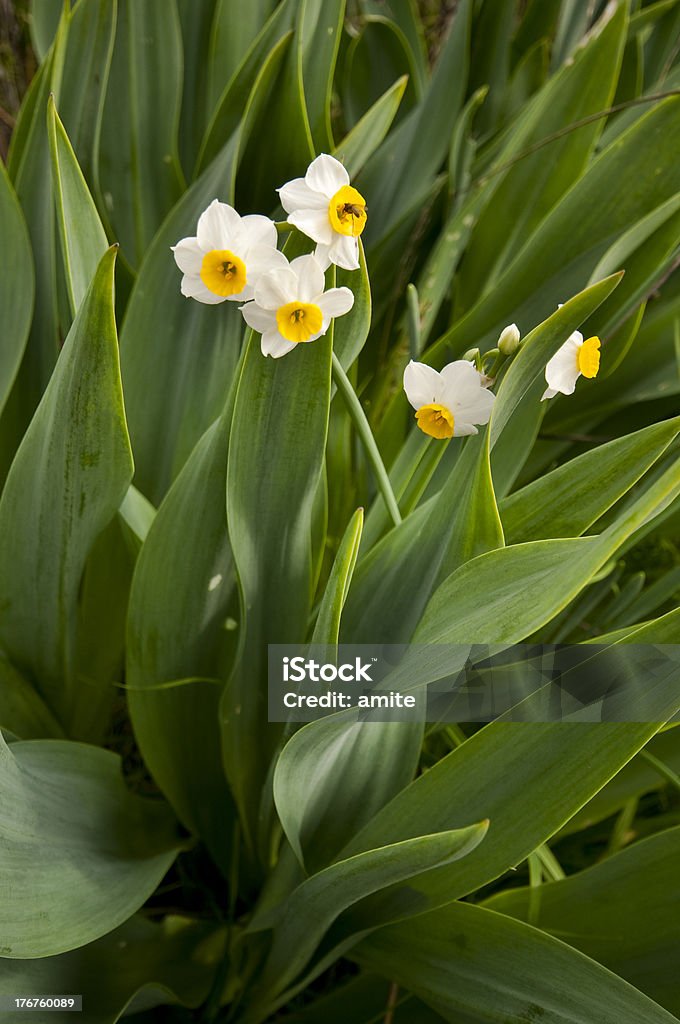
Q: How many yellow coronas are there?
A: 5